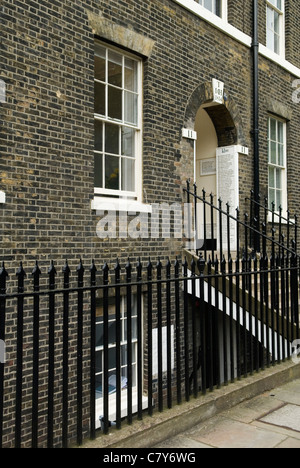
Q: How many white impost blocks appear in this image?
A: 2